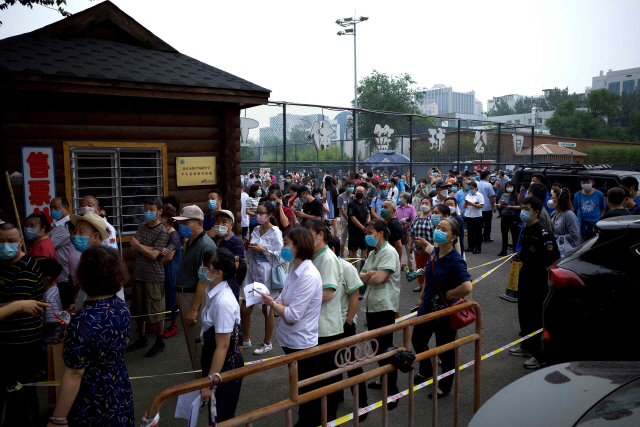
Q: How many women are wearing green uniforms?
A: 3